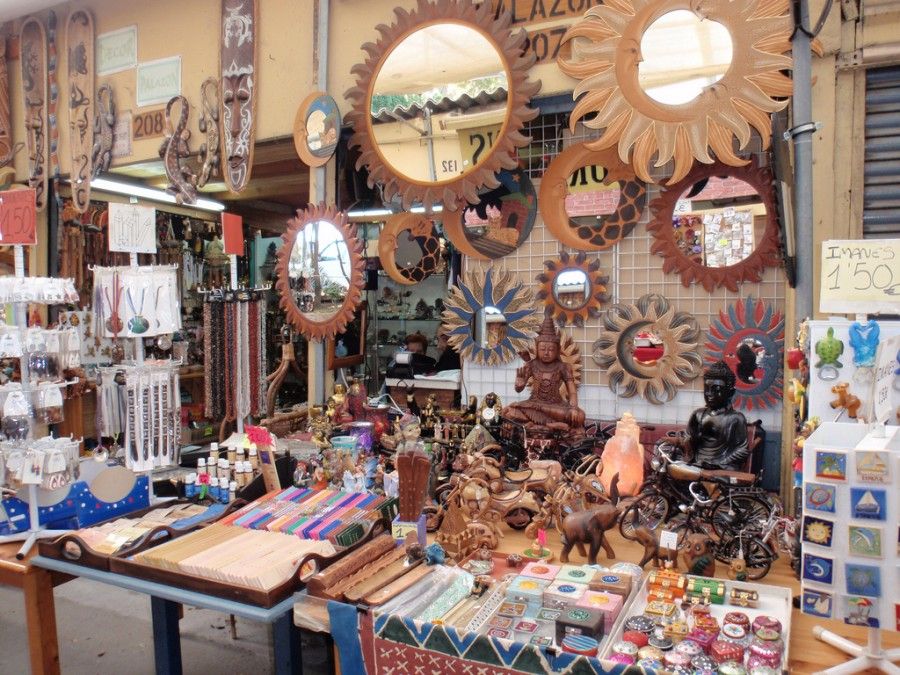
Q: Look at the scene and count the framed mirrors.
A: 12